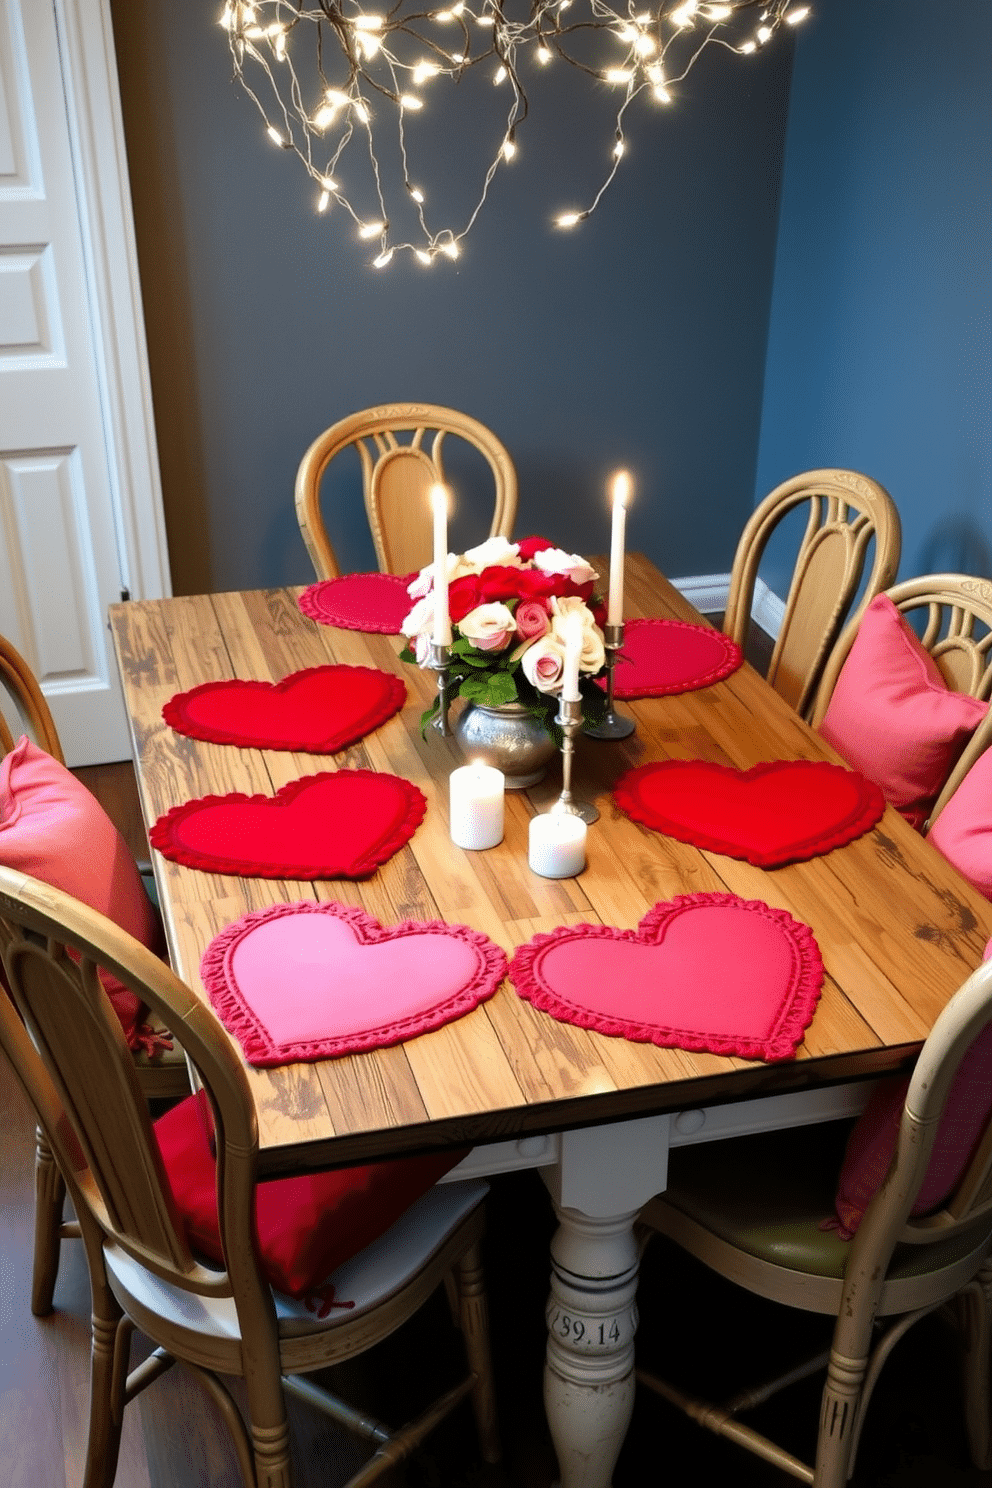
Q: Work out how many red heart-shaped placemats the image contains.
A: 3